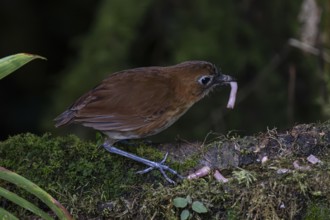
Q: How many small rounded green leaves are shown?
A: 3